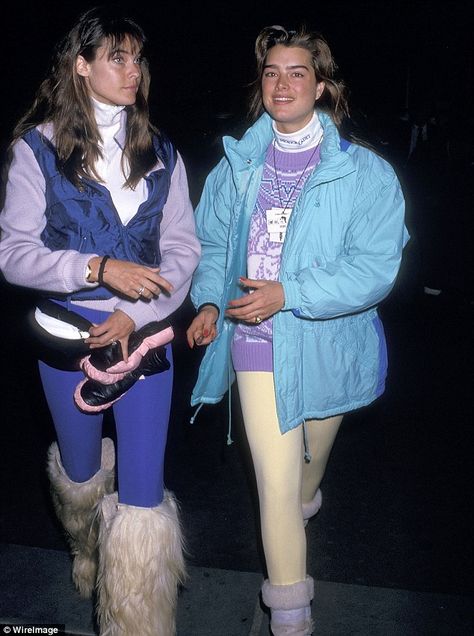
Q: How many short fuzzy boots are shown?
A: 2